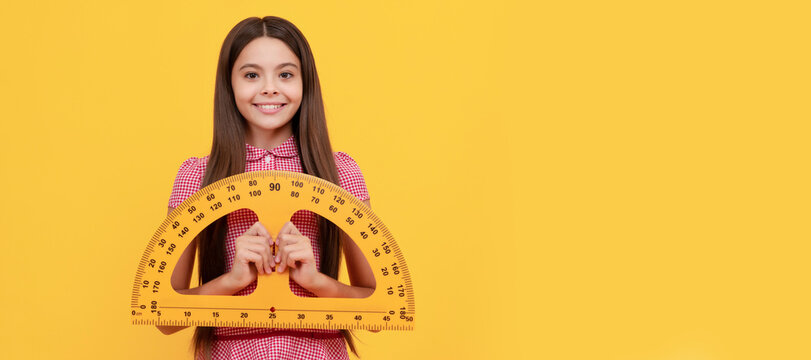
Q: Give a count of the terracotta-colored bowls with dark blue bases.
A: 0